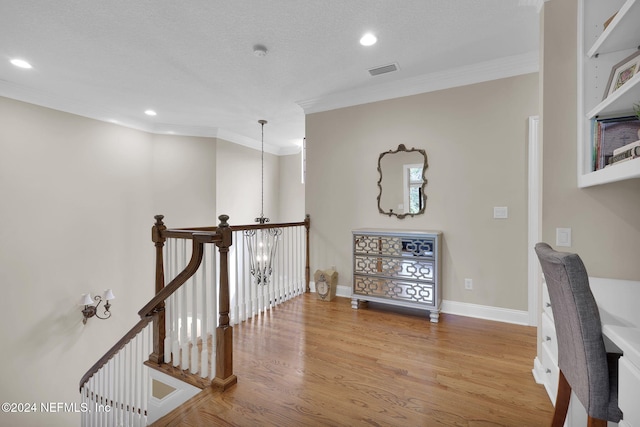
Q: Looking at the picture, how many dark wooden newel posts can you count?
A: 3